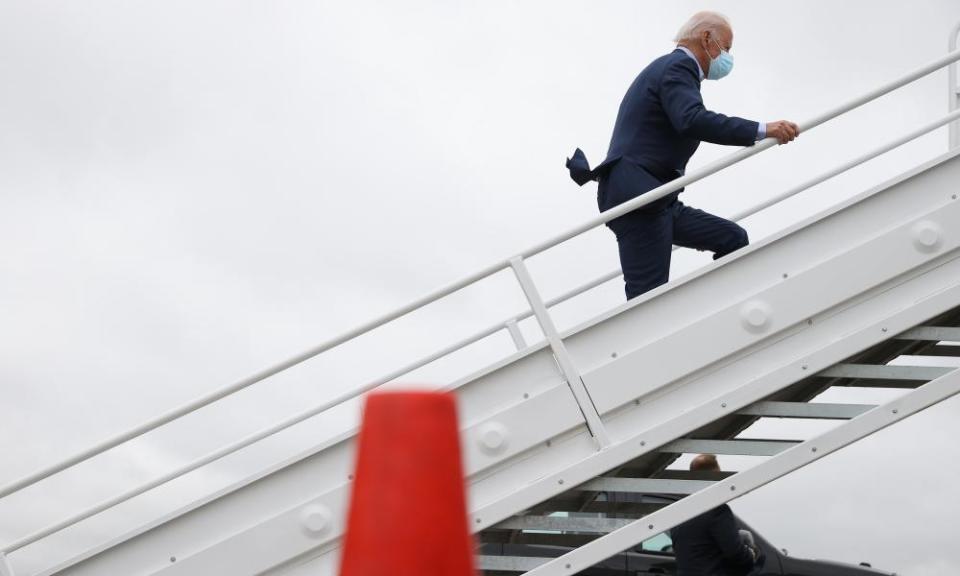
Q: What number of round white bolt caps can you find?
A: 4